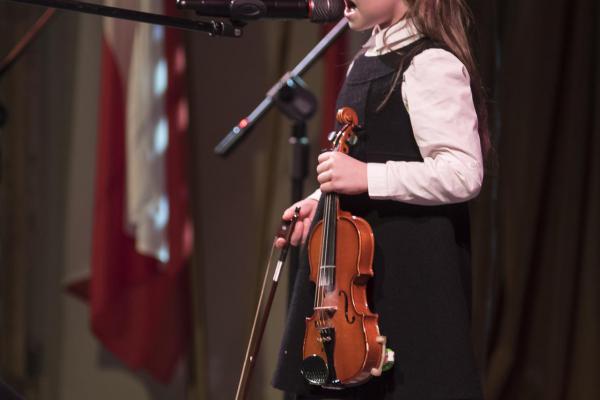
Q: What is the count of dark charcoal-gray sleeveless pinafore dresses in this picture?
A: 1